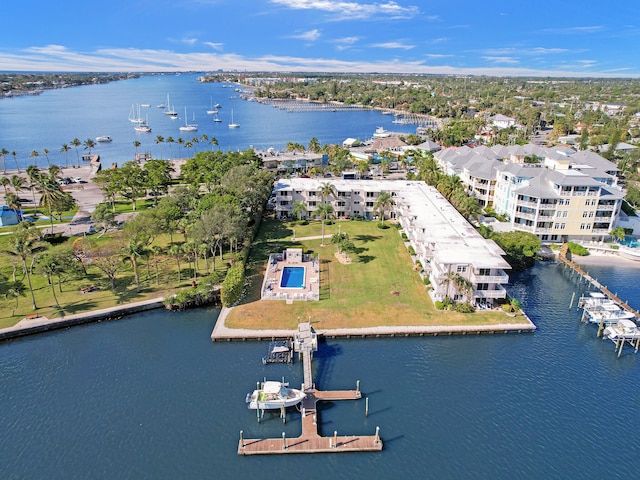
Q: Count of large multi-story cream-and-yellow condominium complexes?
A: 1